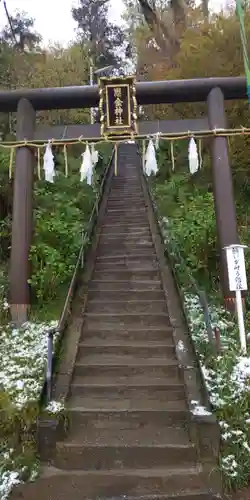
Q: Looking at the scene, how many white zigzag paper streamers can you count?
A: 4